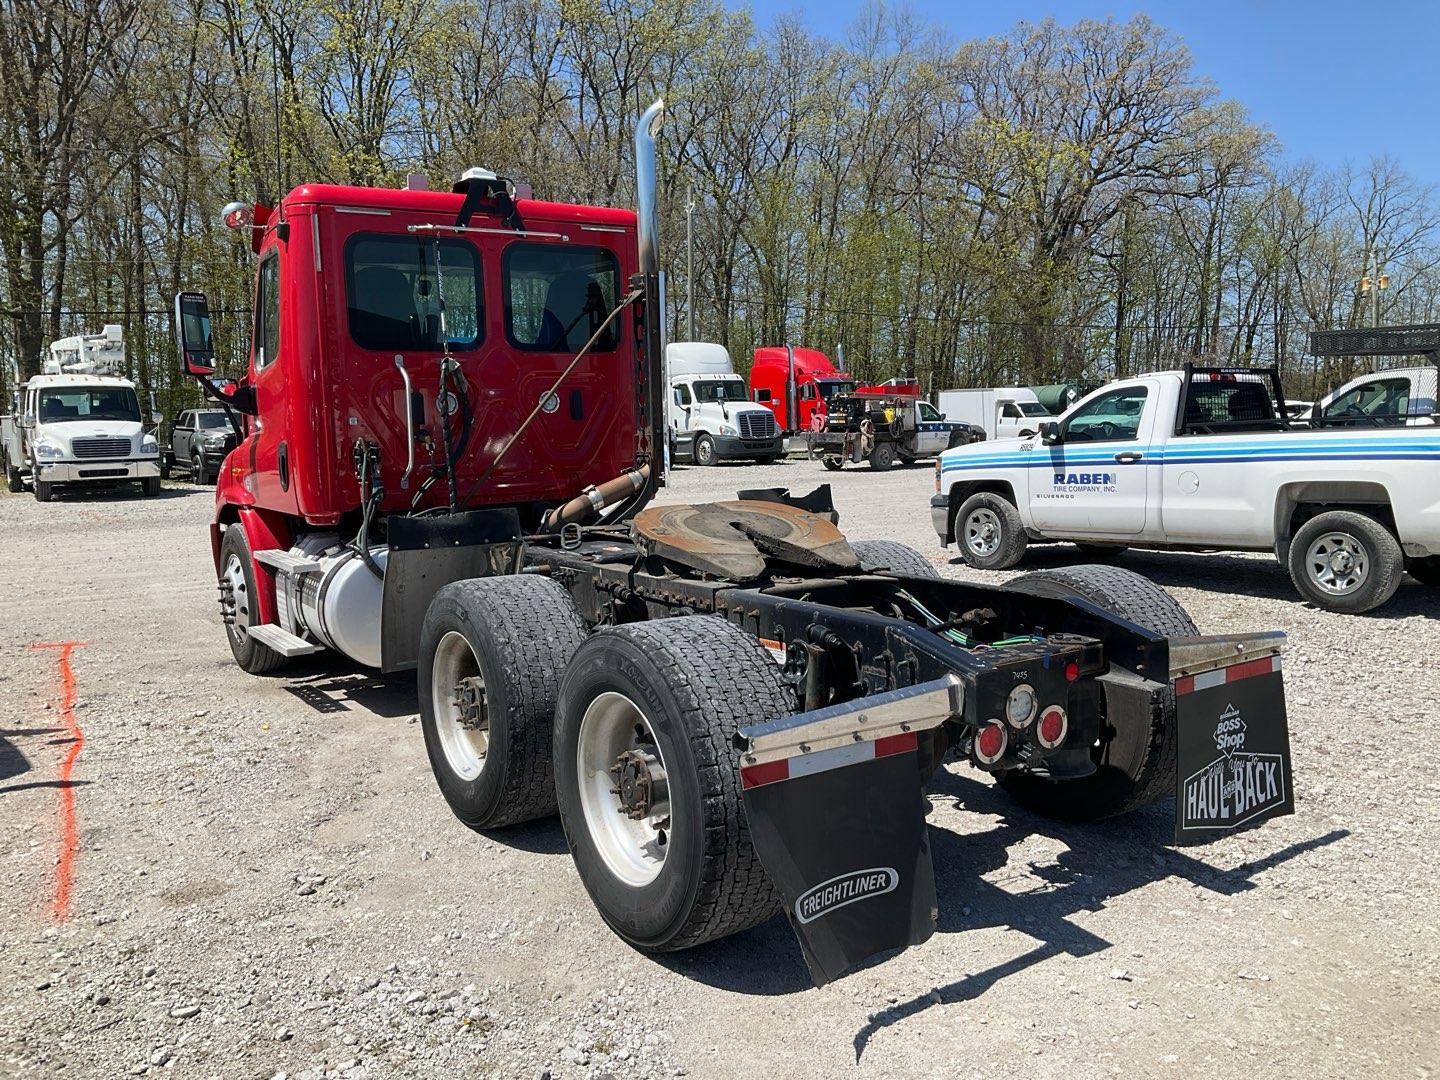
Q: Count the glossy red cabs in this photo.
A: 2